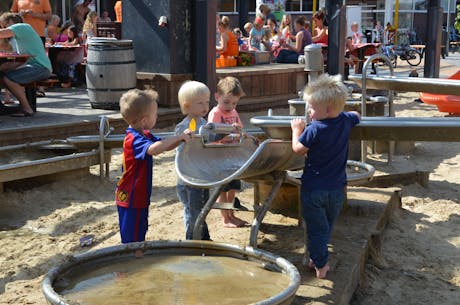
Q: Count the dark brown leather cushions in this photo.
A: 0